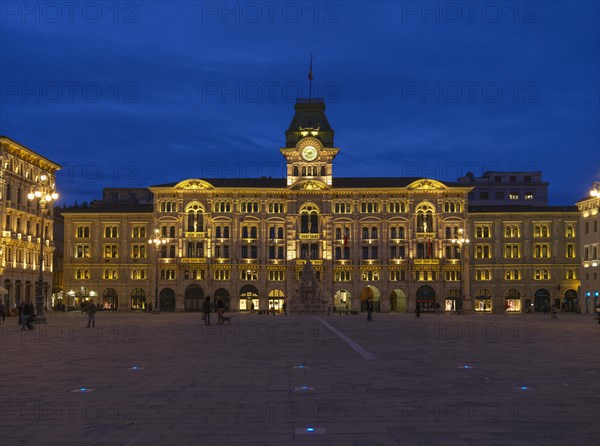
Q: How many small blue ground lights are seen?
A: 7